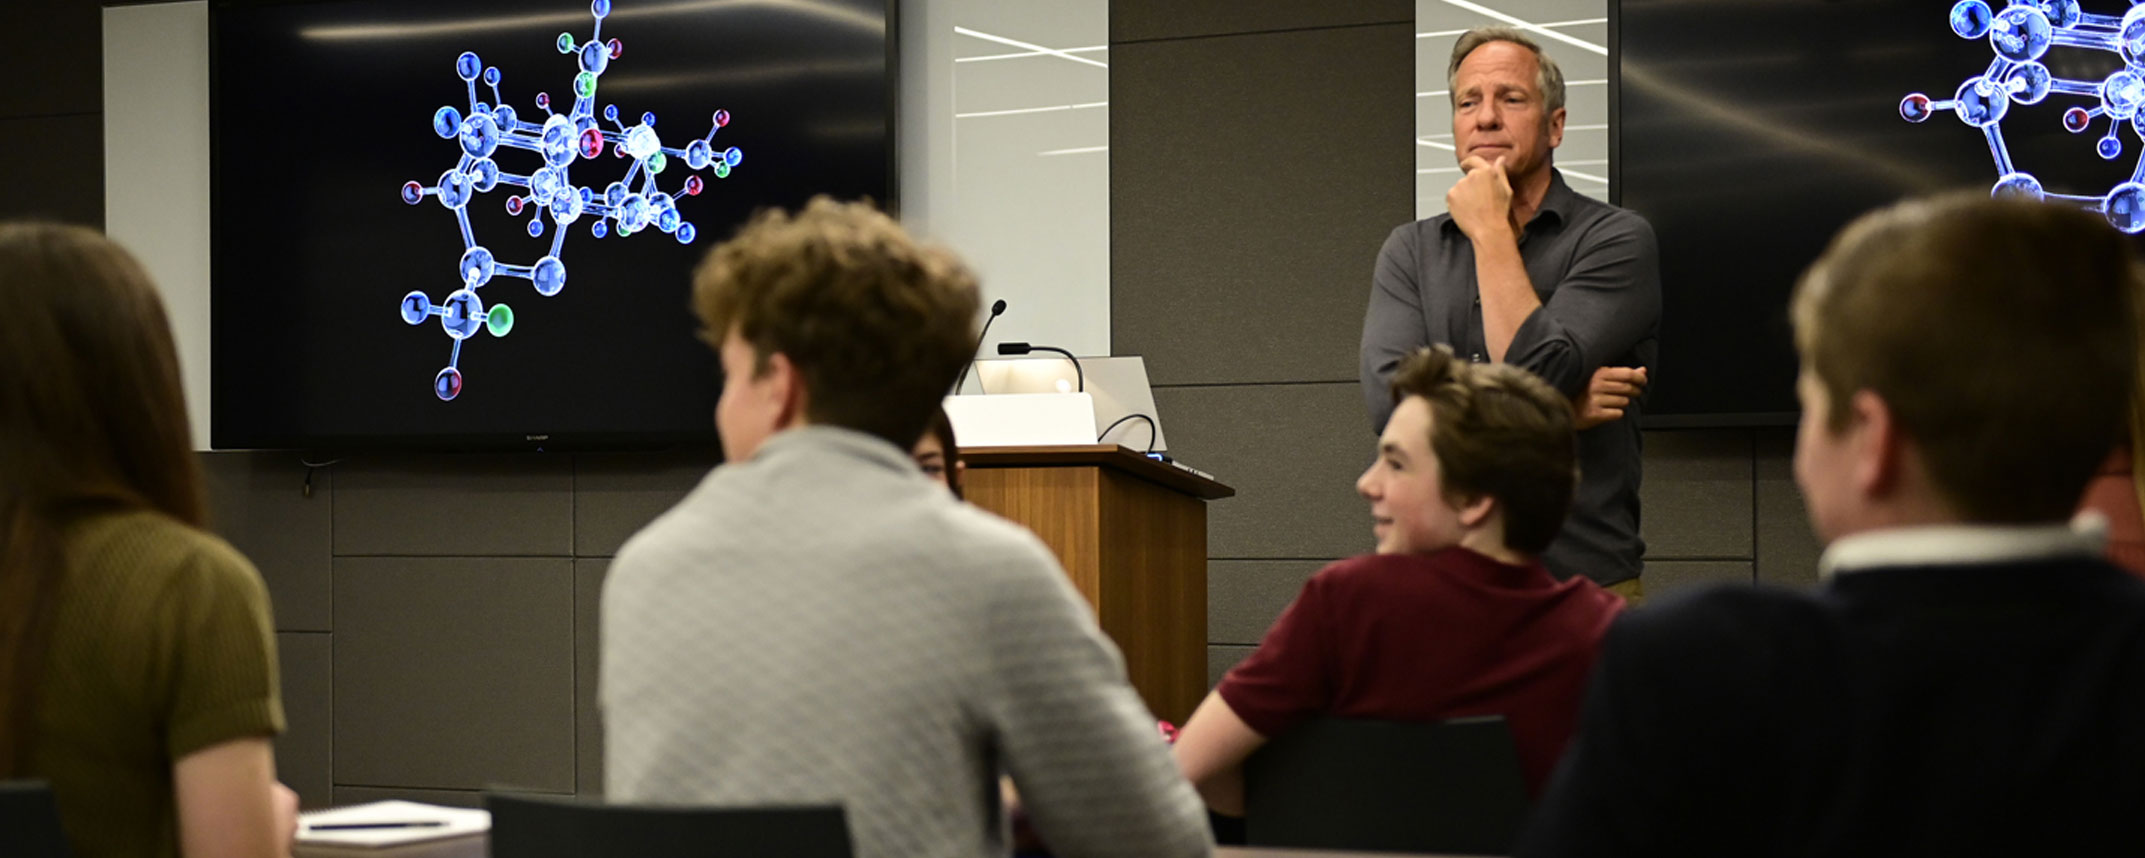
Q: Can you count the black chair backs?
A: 3